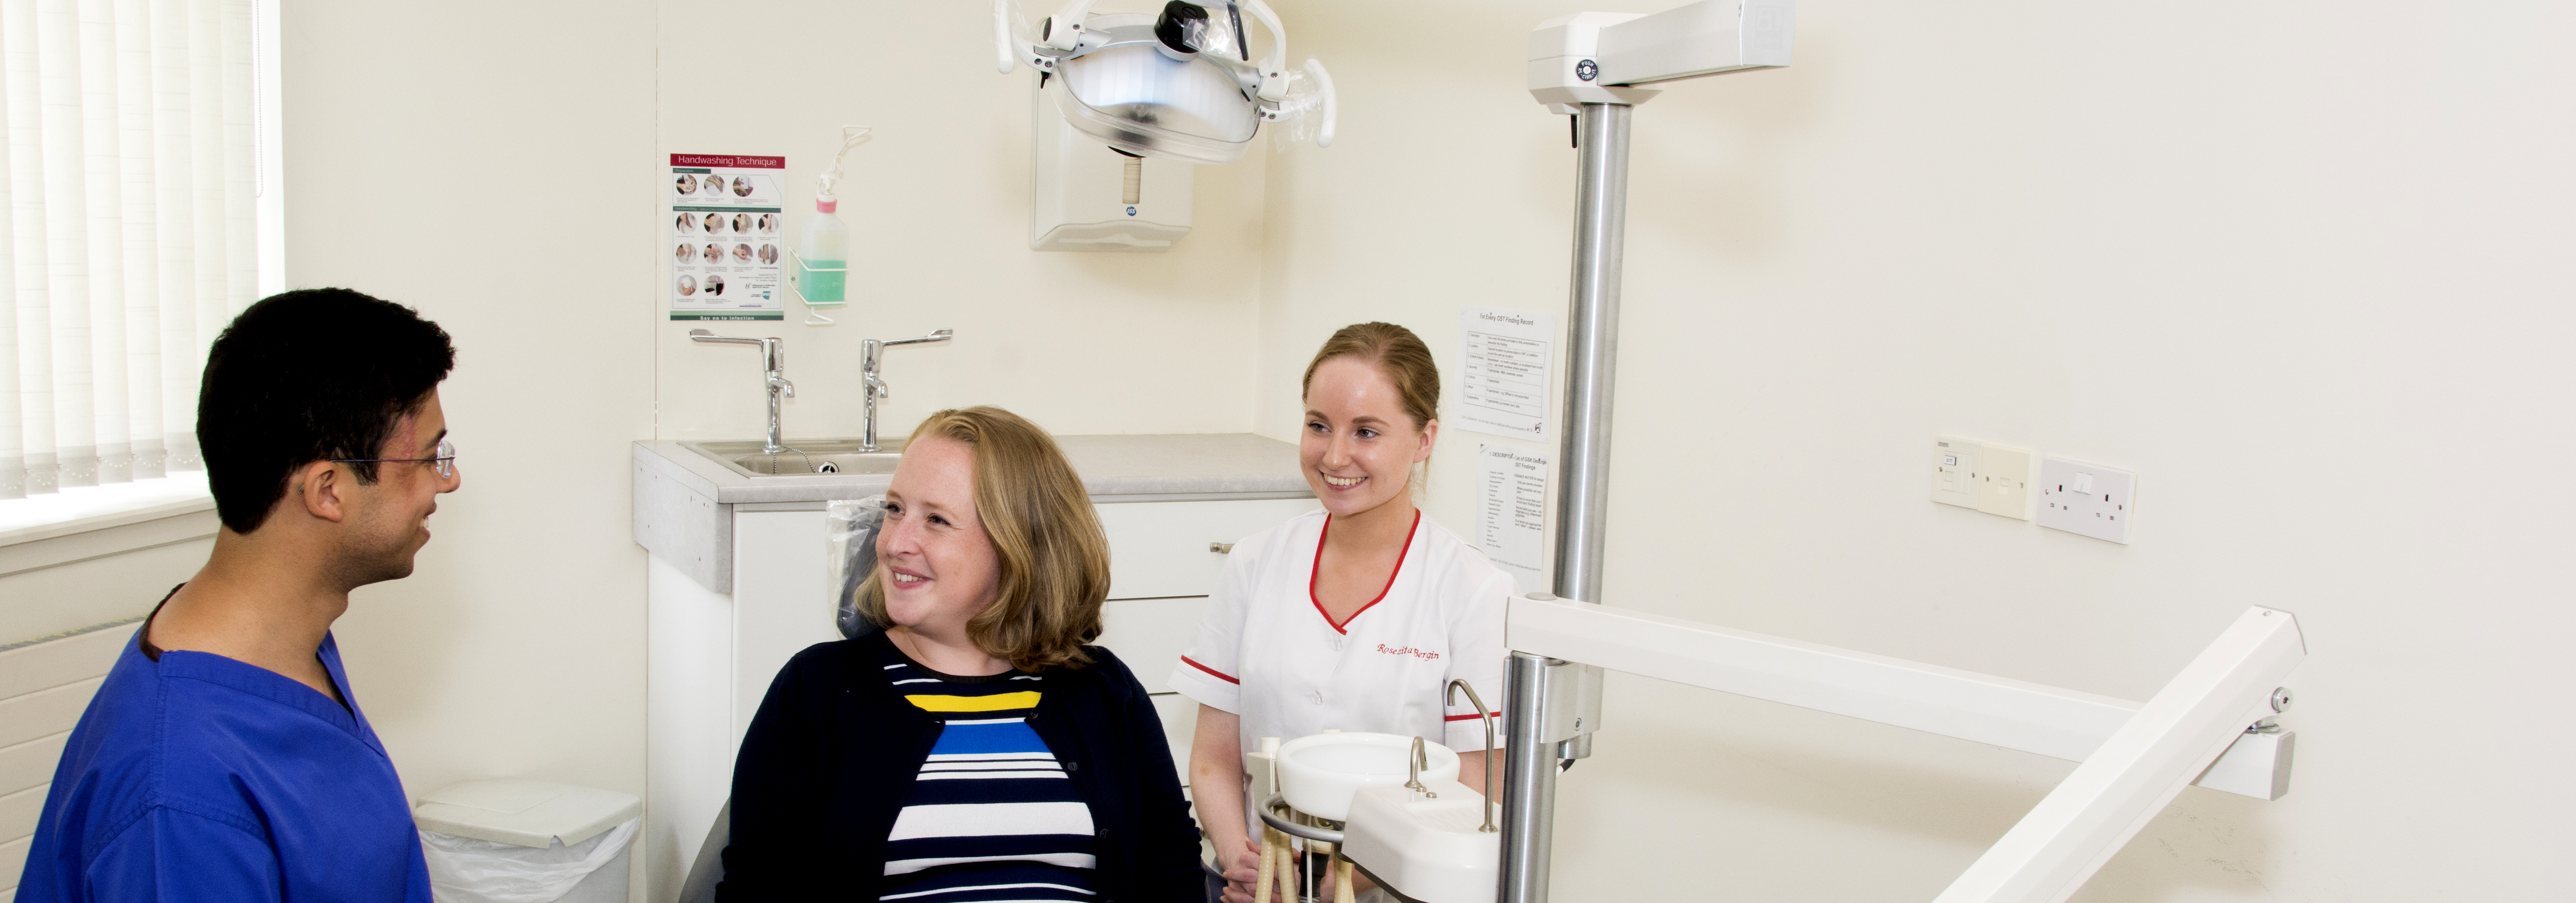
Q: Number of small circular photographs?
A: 13